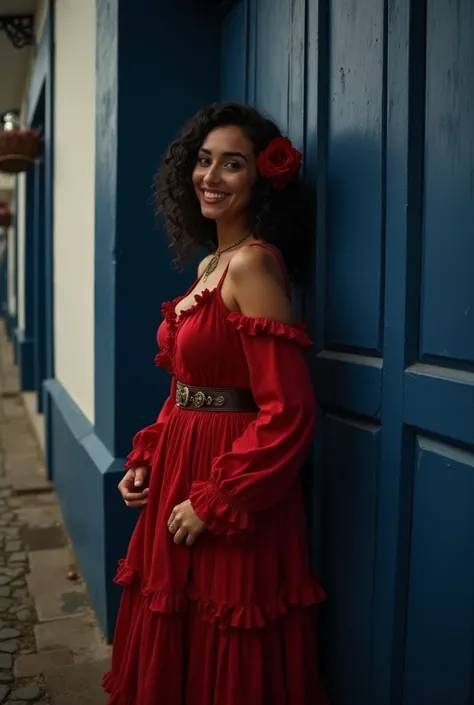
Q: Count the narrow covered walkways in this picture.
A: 1